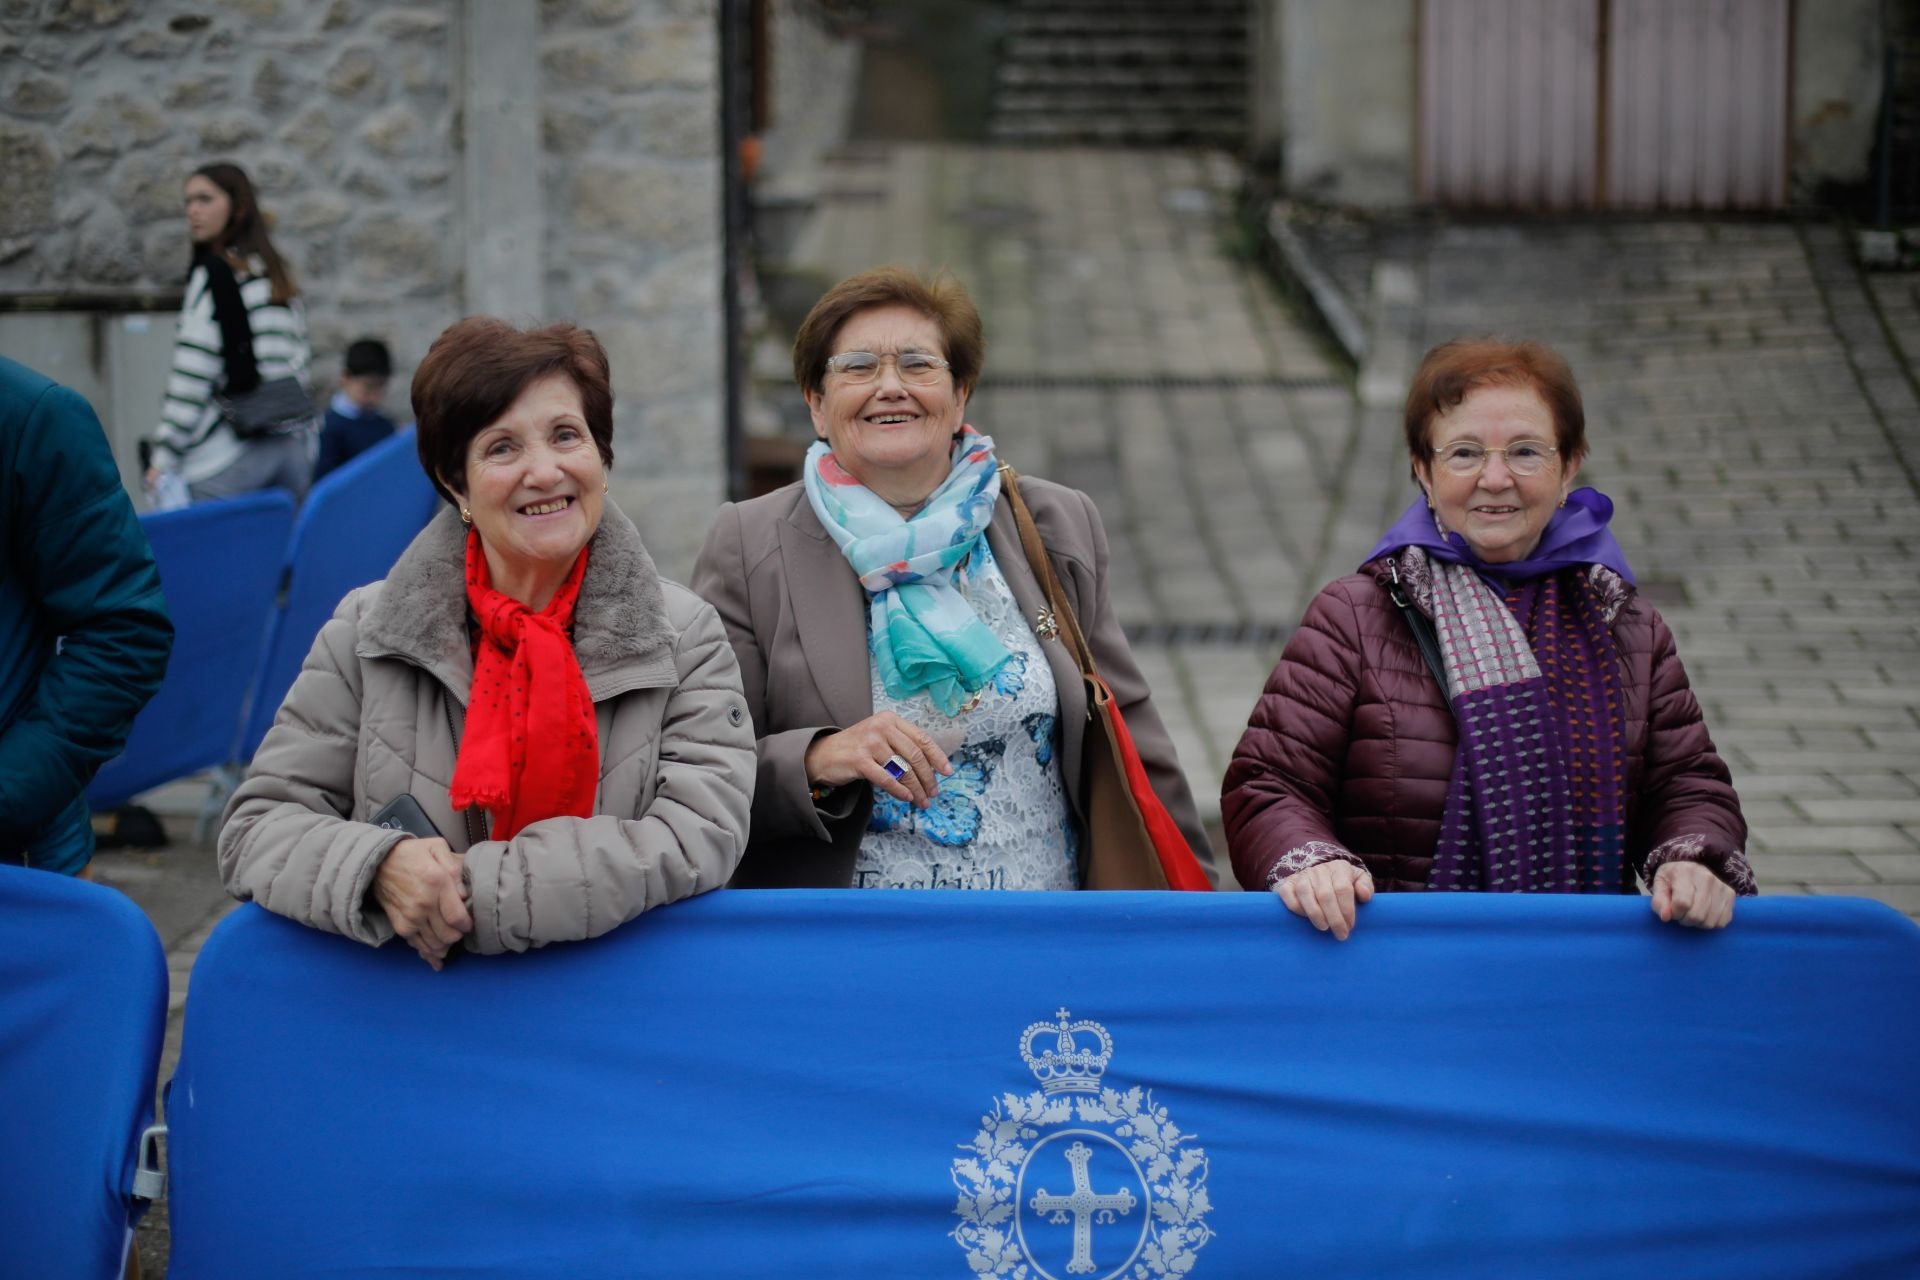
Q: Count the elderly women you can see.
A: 3